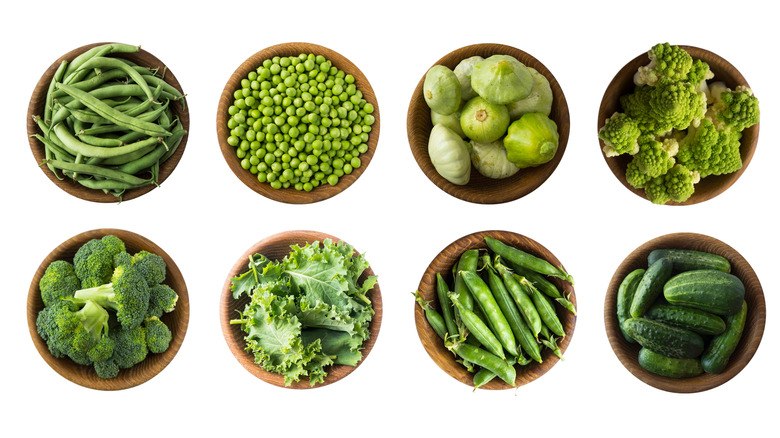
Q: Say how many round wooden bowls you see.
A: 8